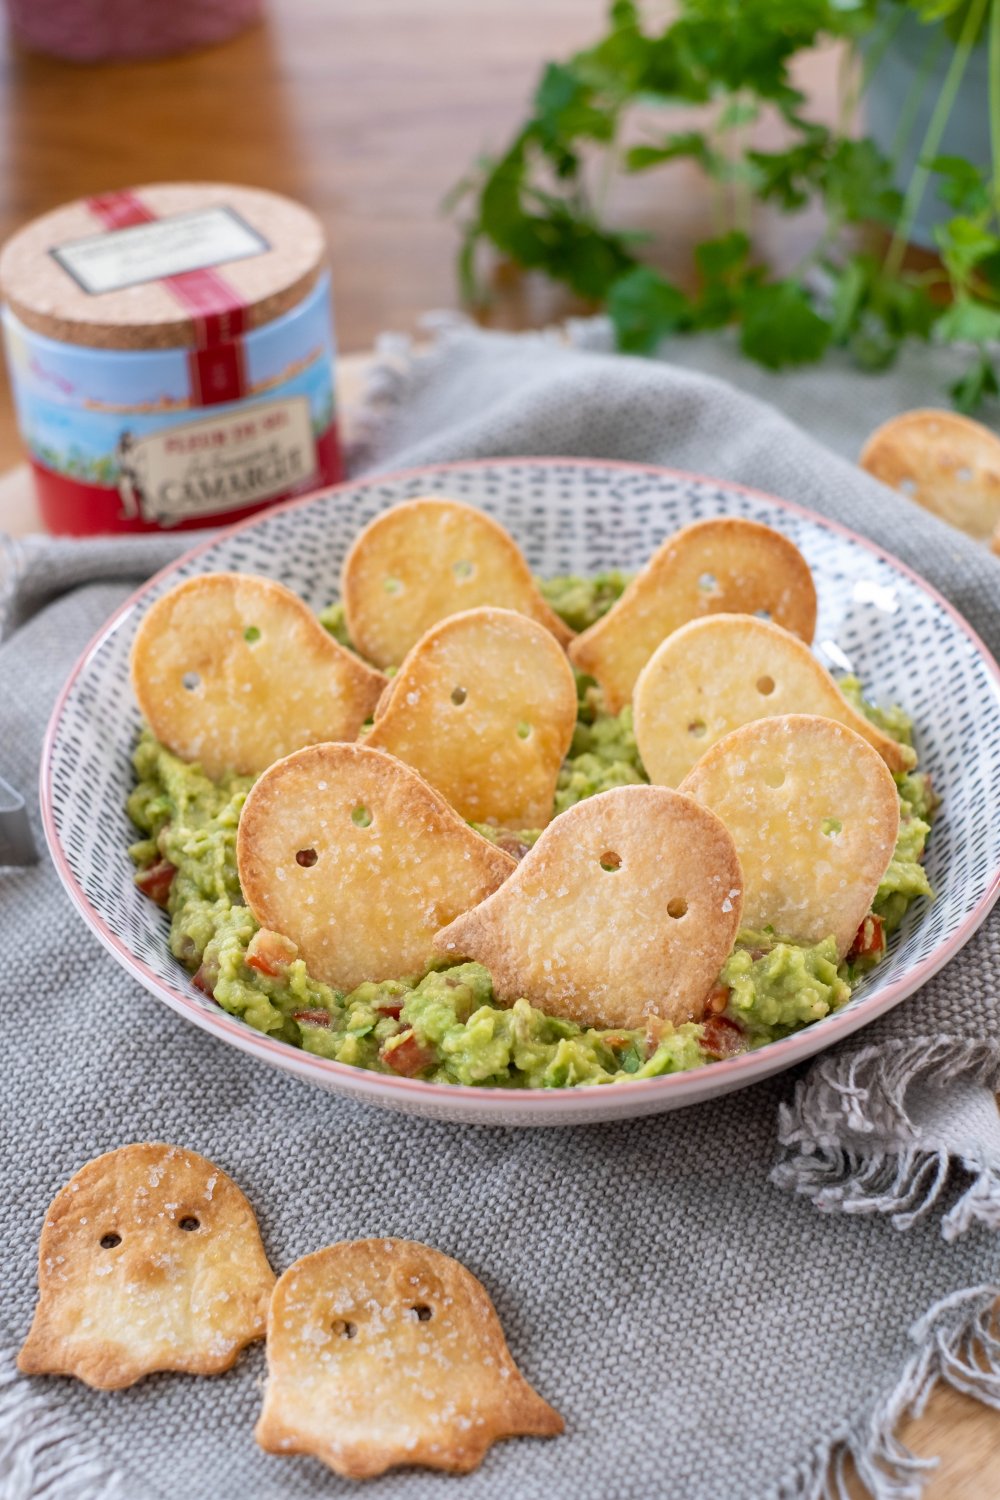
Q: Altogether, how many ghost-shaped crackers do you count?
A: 11